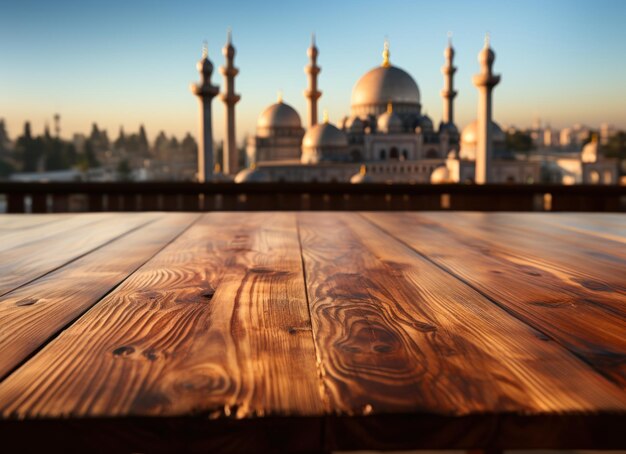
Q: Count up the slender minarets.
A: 5